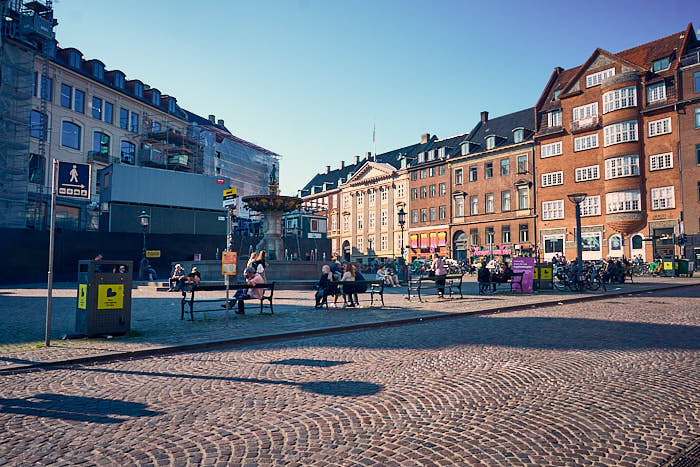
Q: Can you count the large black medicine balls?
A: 0